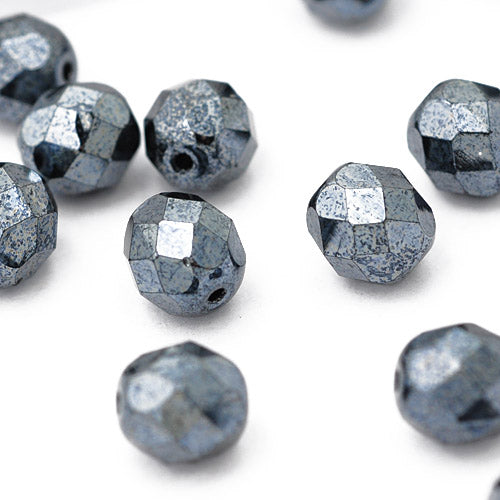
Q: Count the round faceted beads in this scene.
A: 11